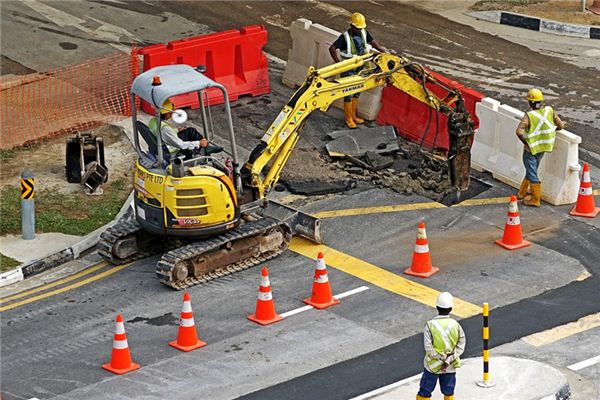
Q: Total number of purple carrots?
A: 0